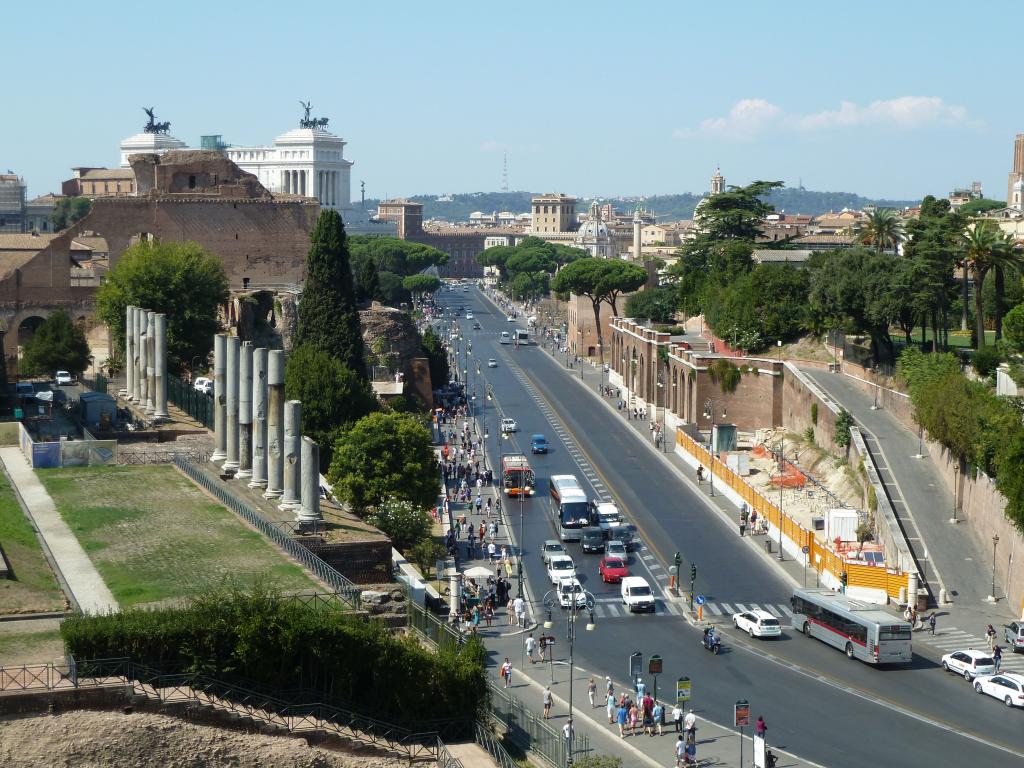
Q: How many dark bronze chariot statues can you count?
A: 2